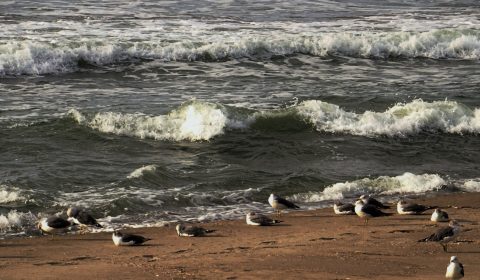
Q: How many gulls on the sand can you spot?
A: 13